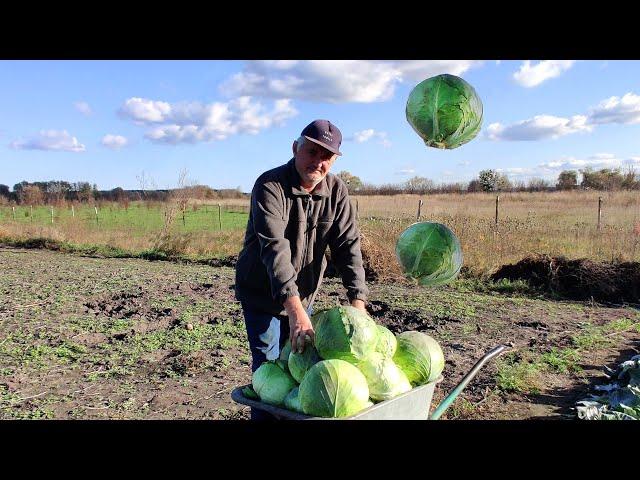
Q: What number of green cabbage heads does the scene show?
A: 11